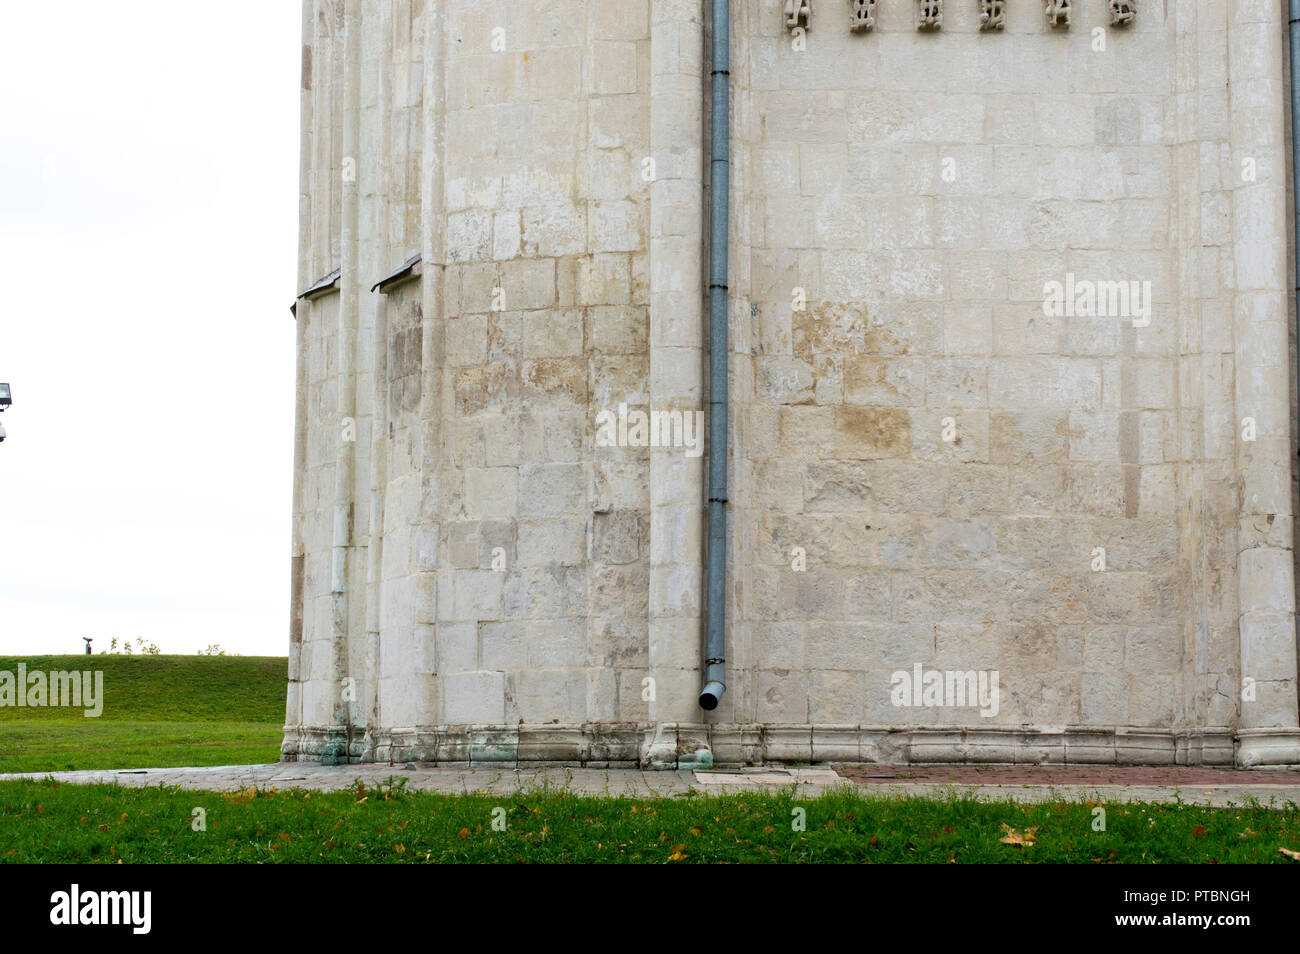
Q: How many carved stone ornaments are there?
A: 6